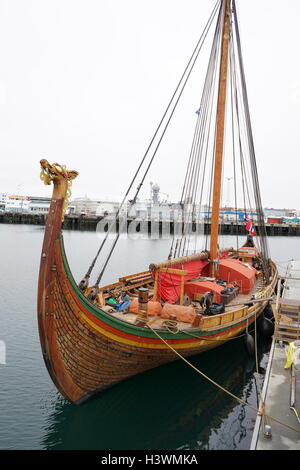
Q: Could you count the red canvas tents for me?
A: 2